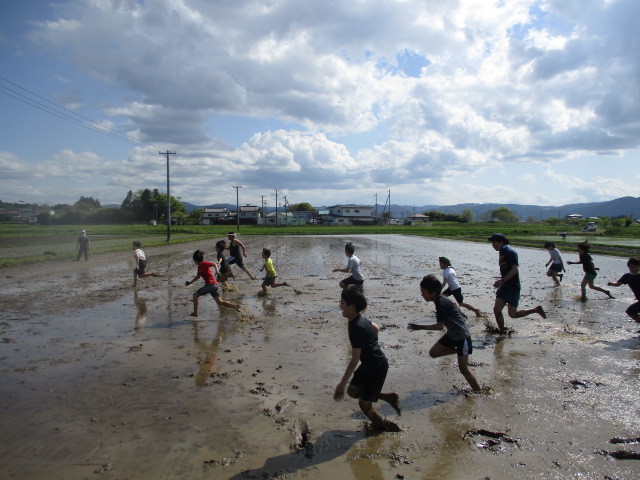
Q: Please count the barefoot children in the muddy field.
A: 11